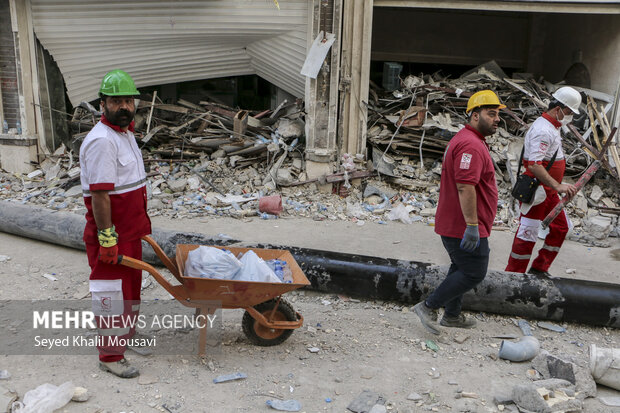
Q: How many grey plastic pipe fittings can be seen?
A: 1